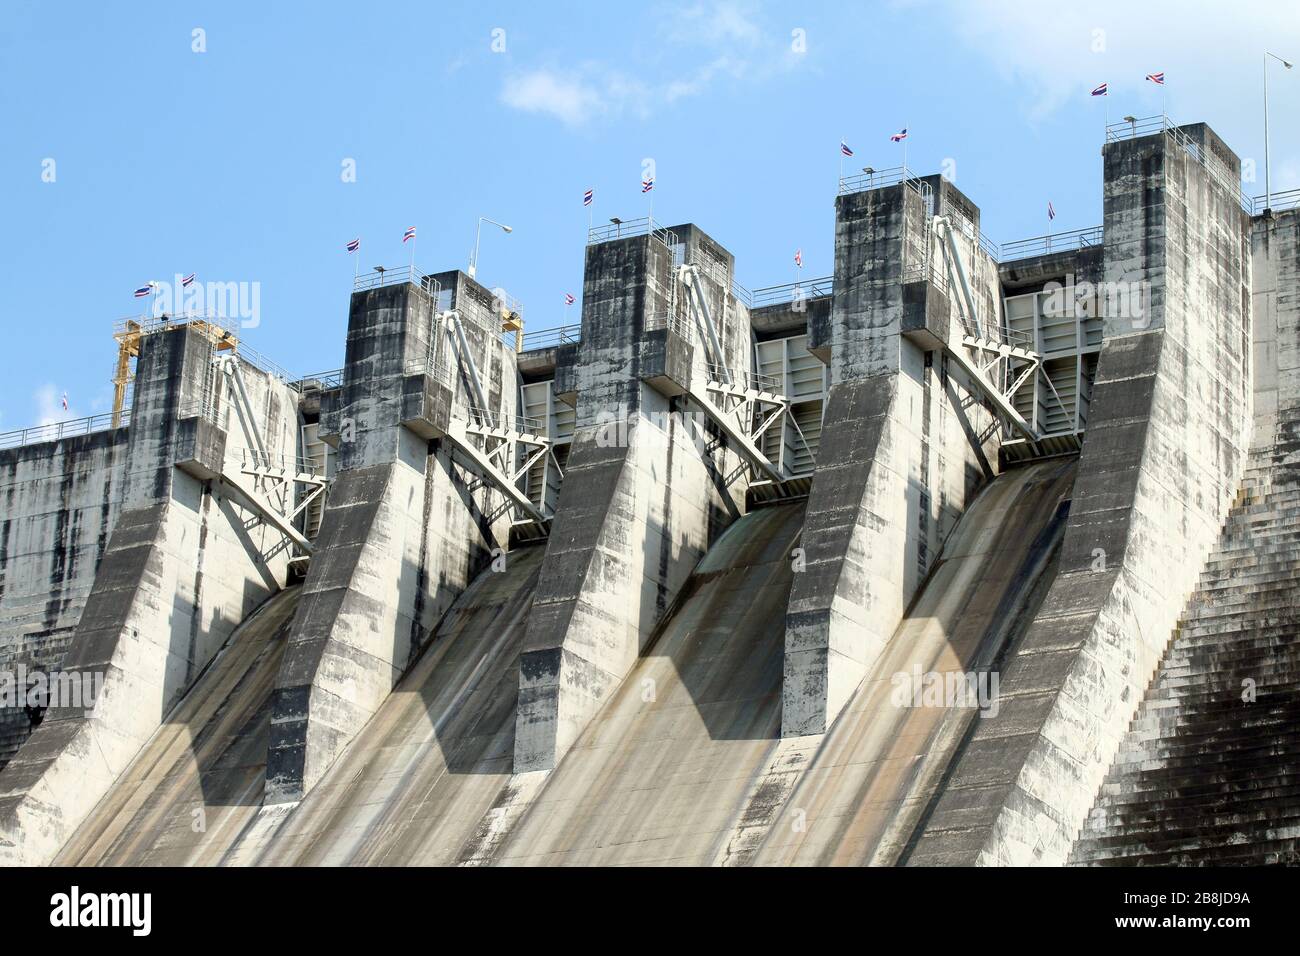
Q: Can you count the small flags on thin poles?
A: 14